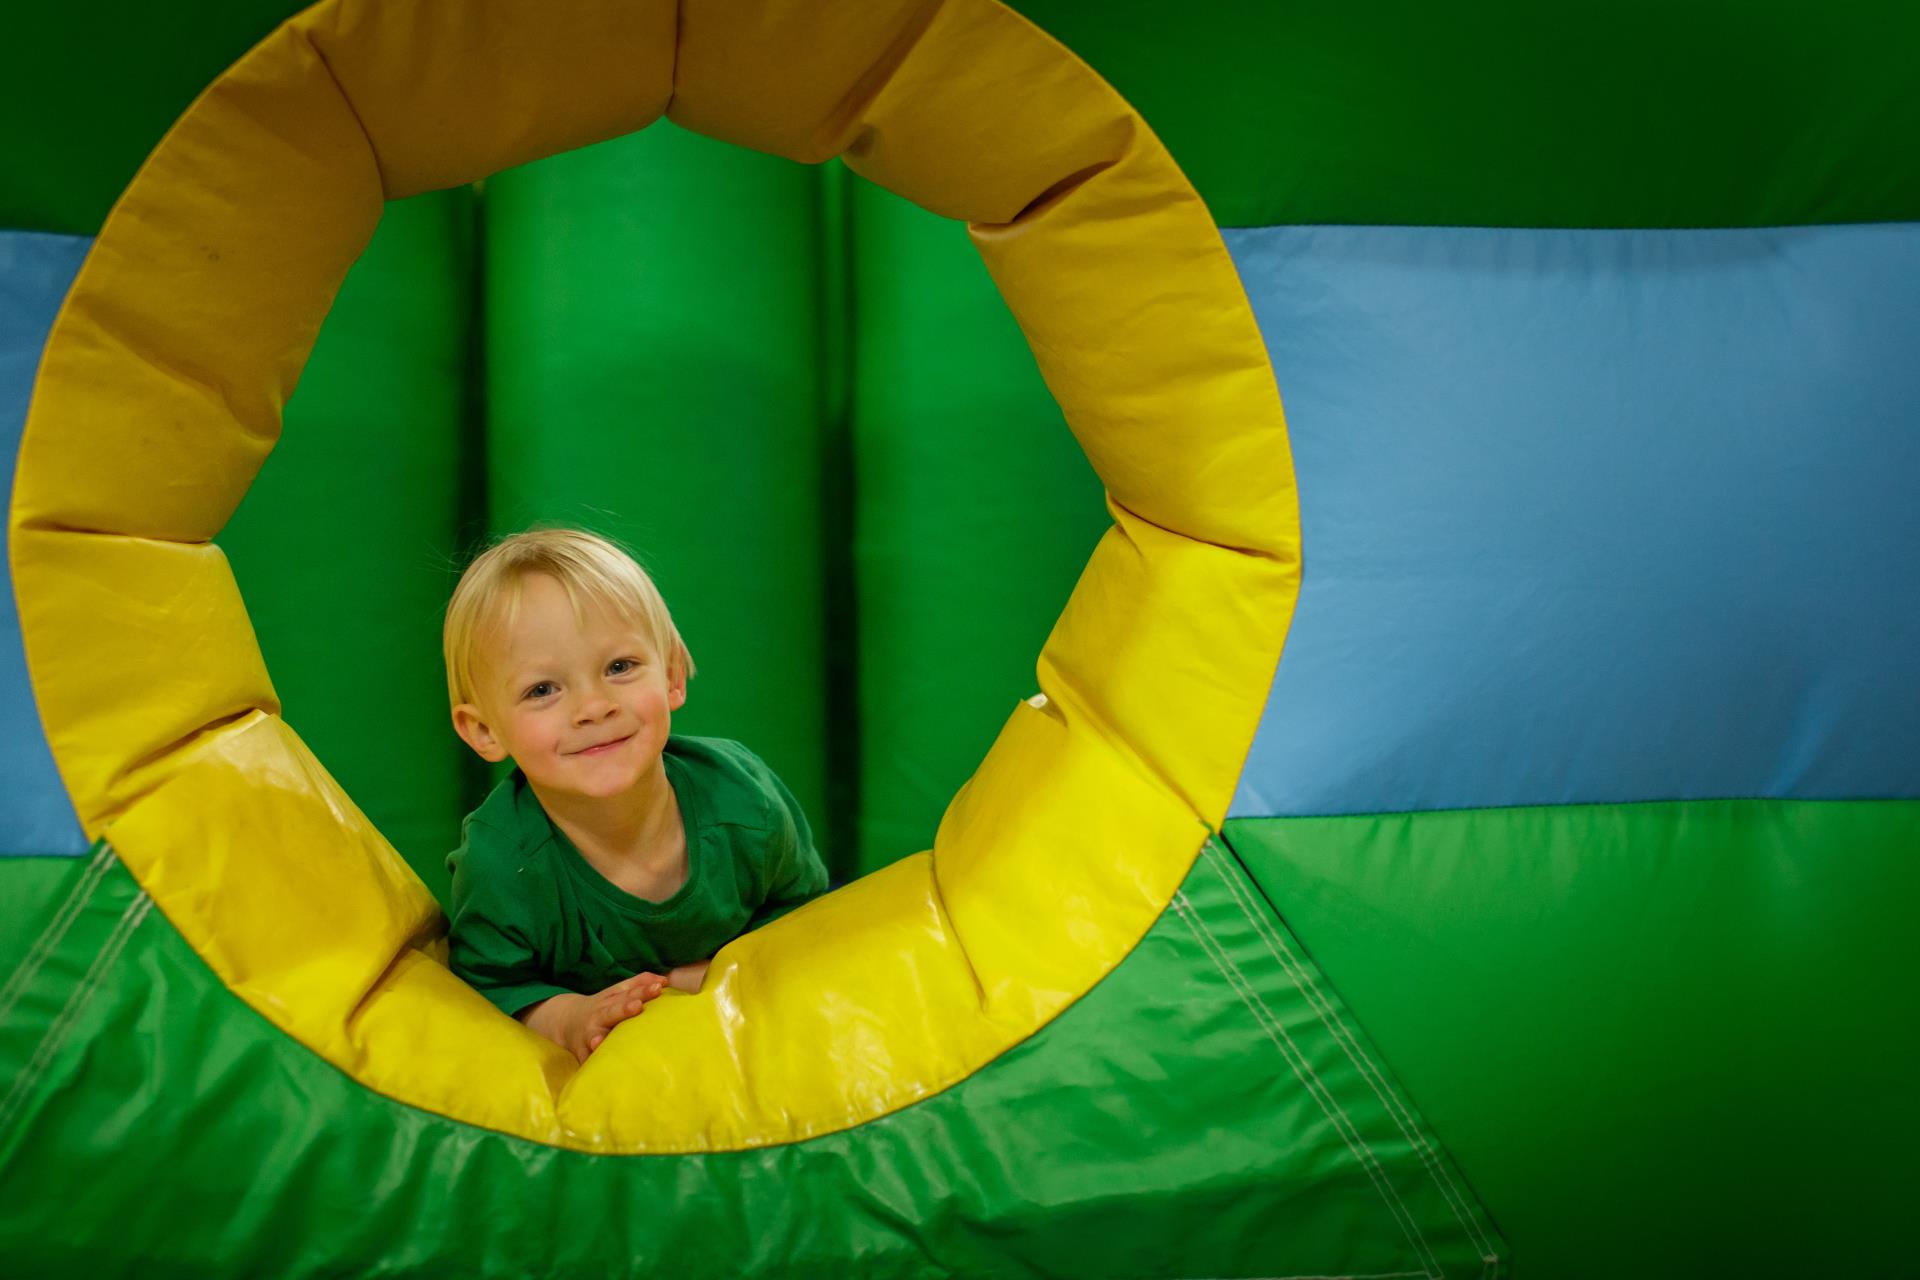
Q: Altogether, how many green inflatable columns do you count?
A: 3